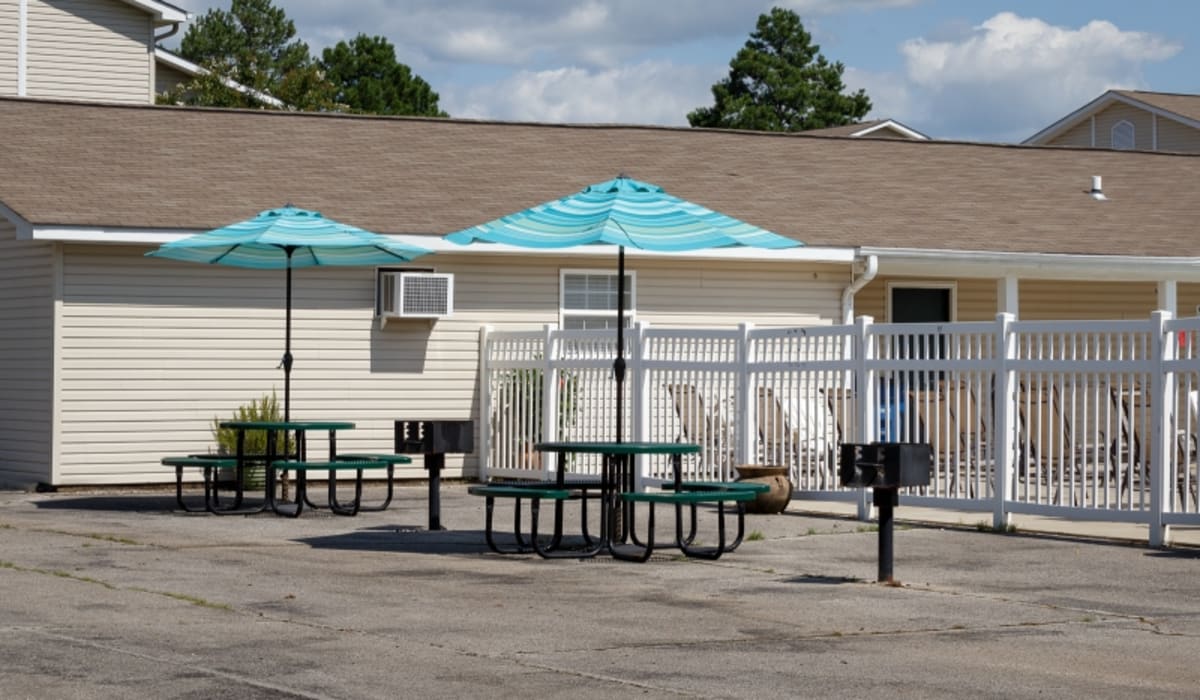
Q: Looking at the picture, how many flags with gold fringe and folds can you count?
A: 0